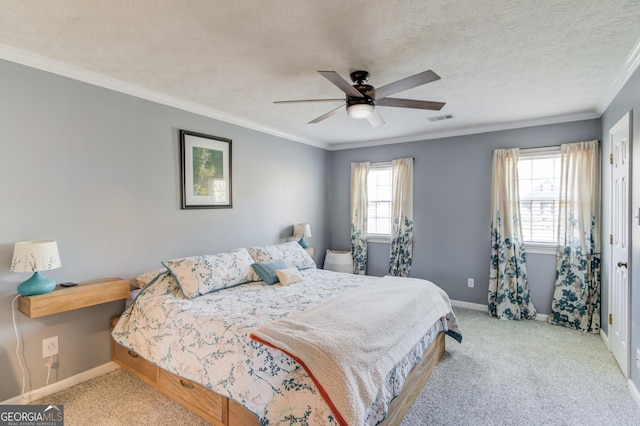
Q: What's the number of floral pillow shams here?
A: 2